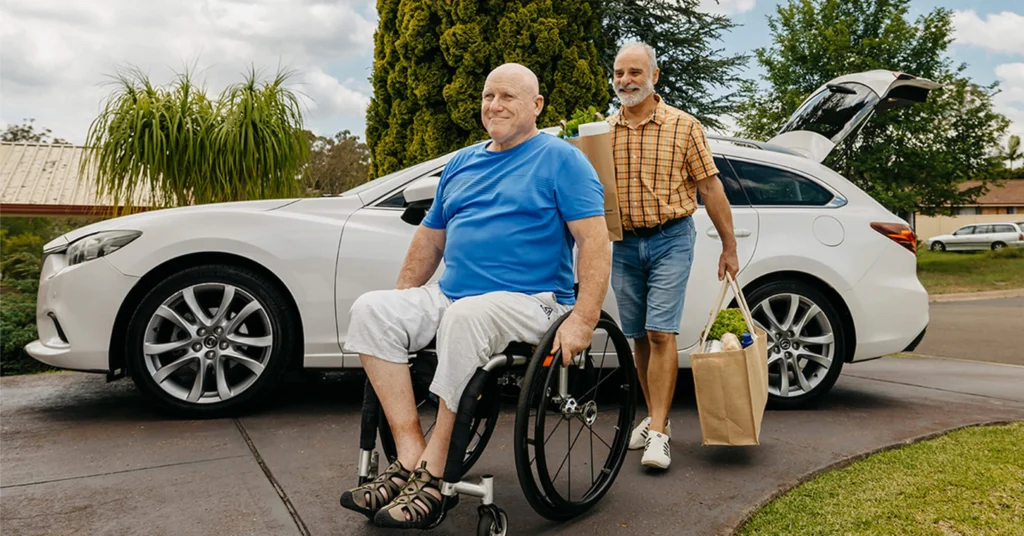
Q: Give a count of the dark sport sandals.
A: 2